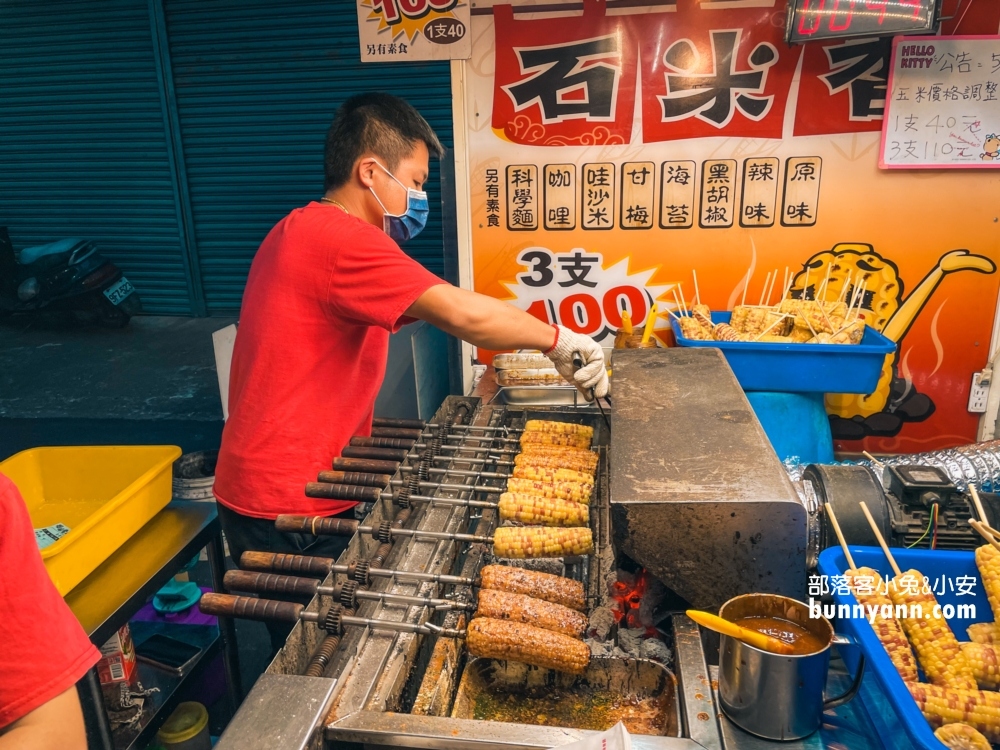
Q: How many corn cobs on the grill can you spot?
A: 11